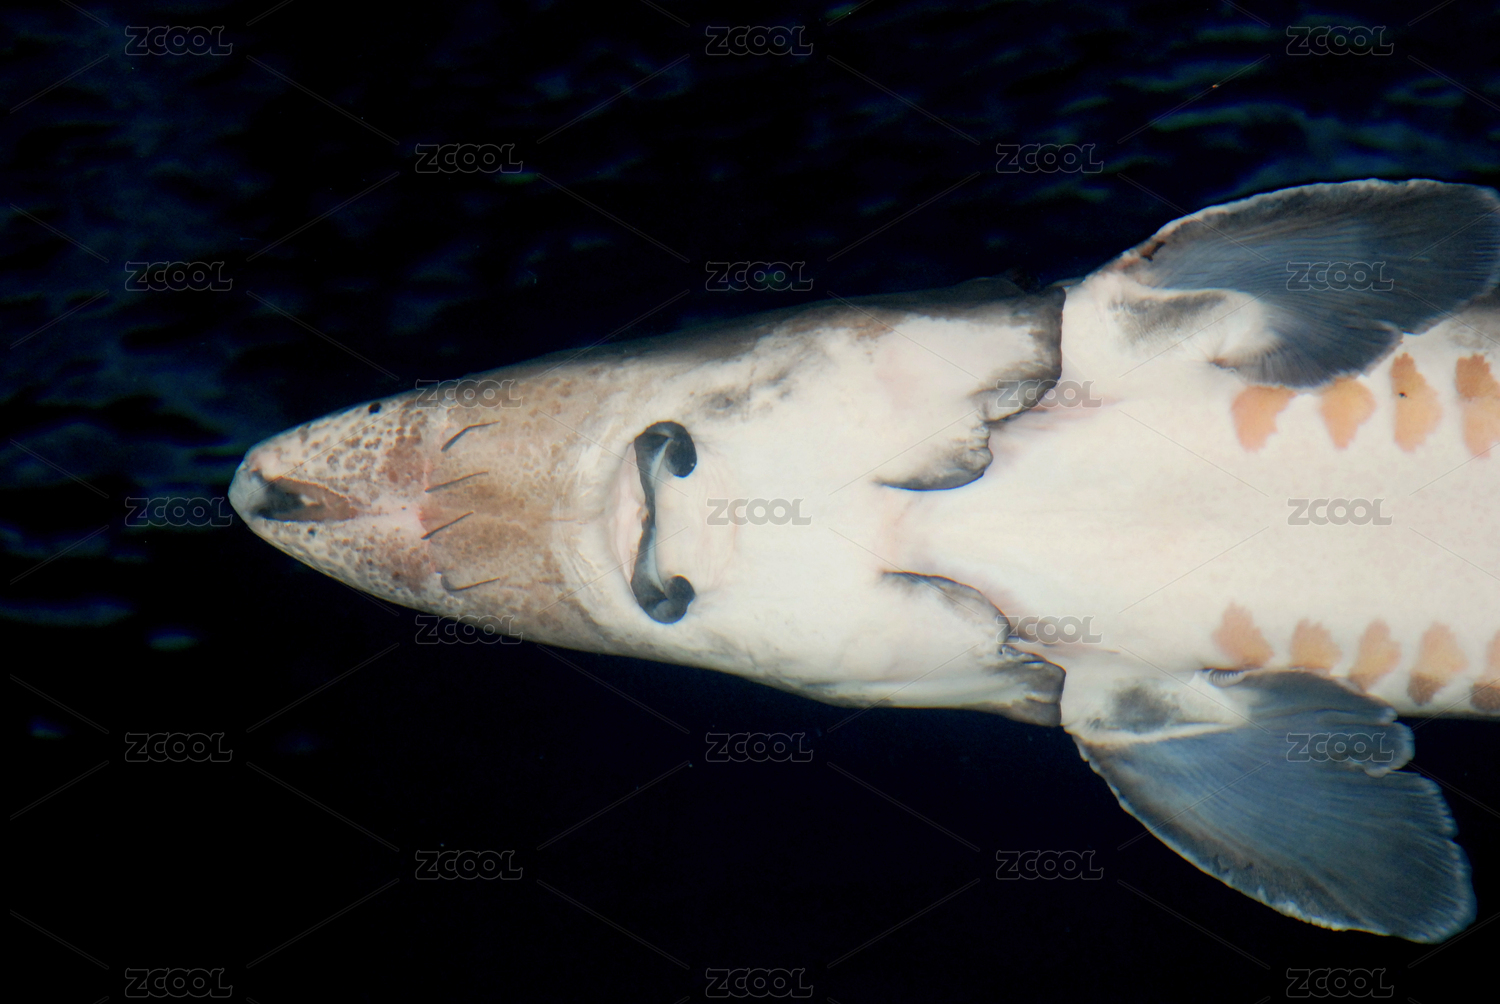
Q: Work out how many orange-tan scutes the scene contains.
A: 9